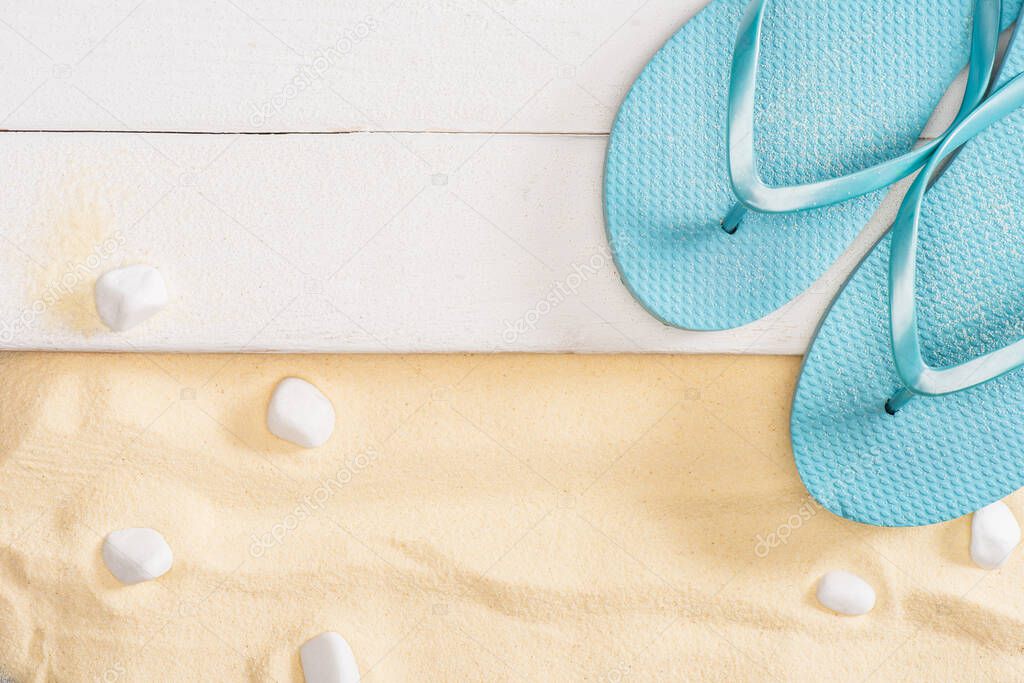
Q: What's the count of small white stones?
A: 6